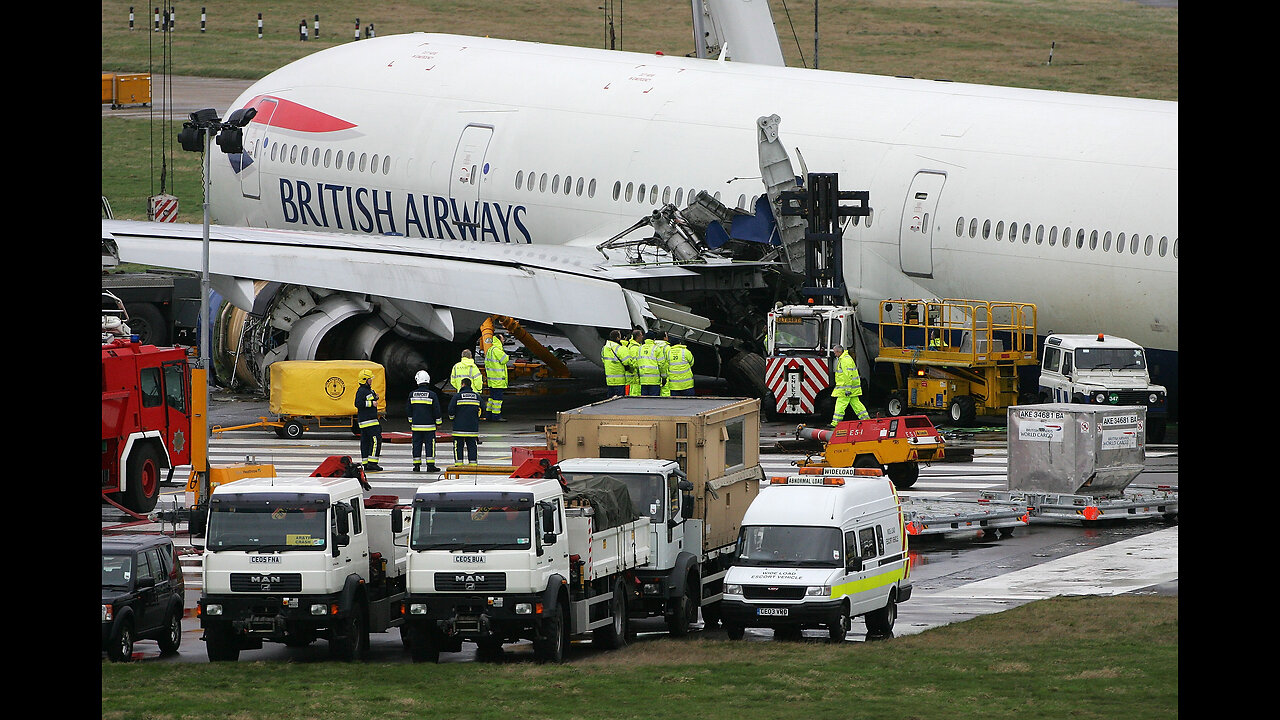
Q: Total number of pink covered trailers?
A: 0